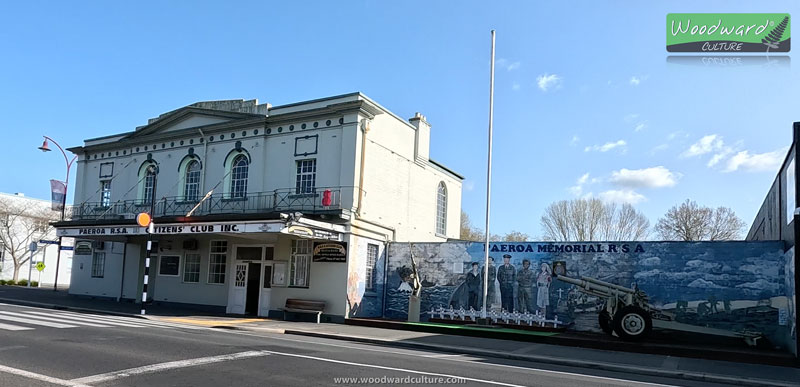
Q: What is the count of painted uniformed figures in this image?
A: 5